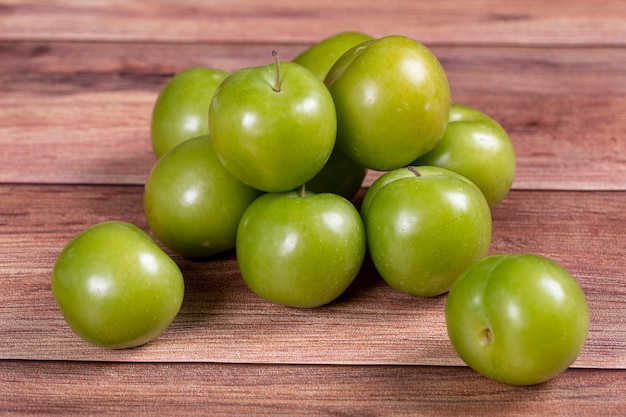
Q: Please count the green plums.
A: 11